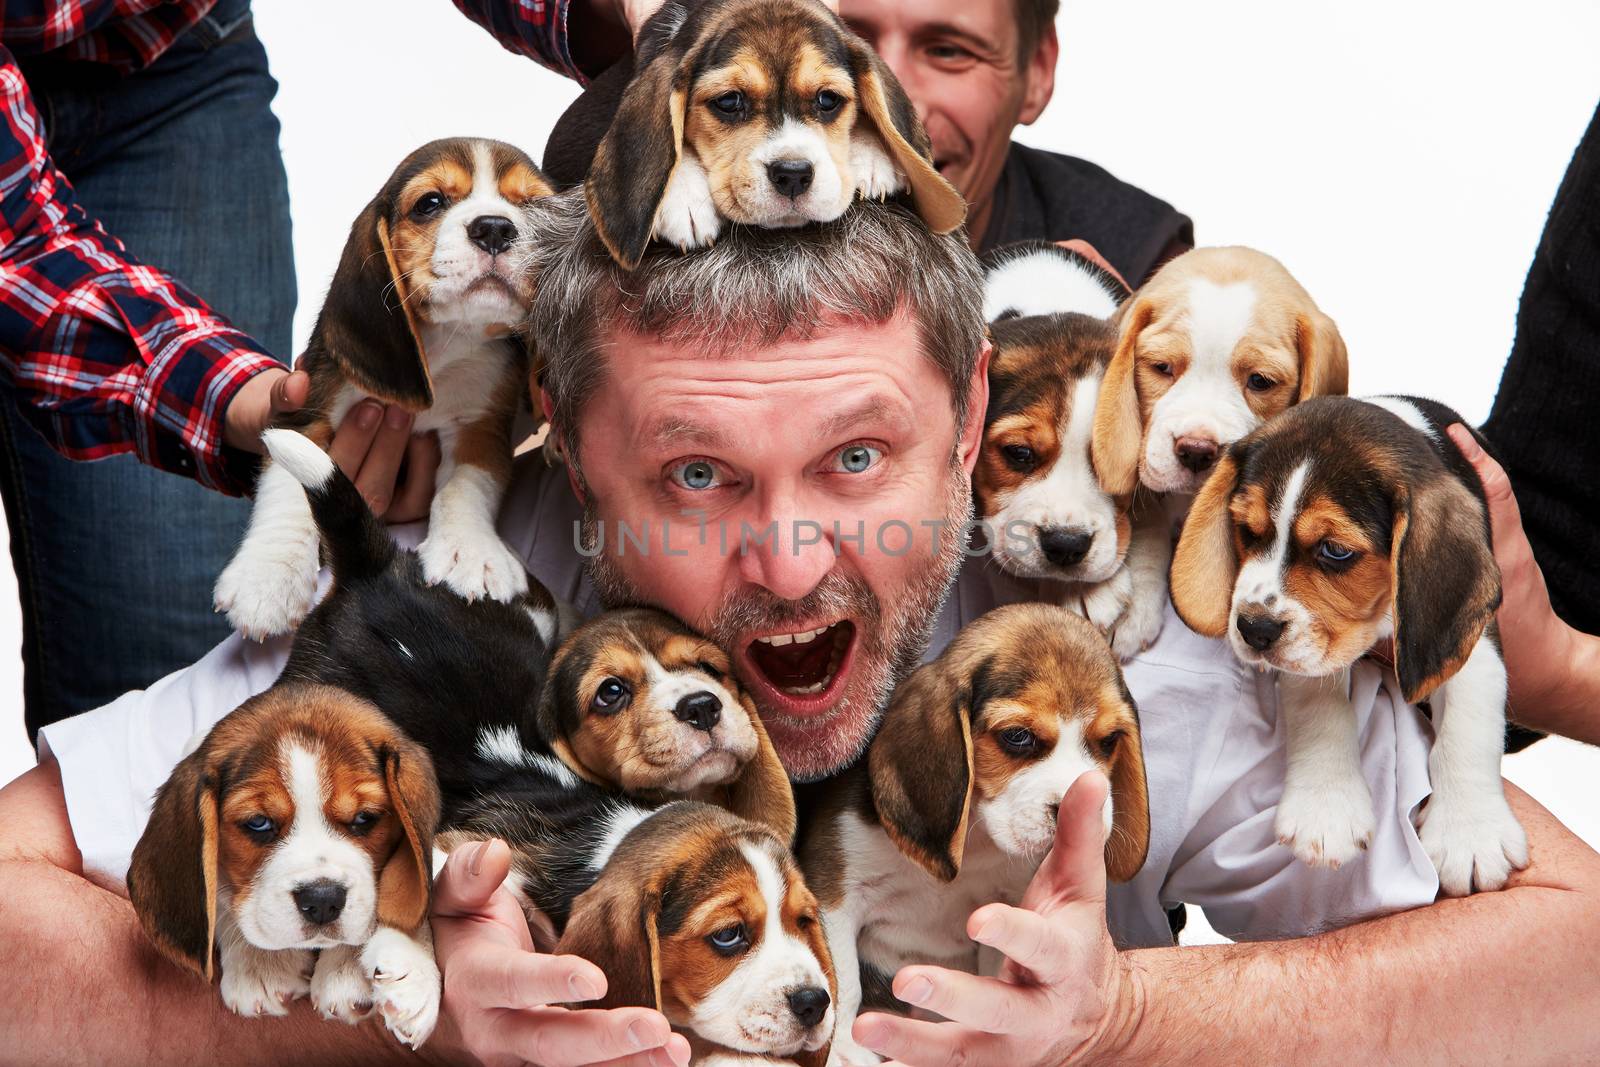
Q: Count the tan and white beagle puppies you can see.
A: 1